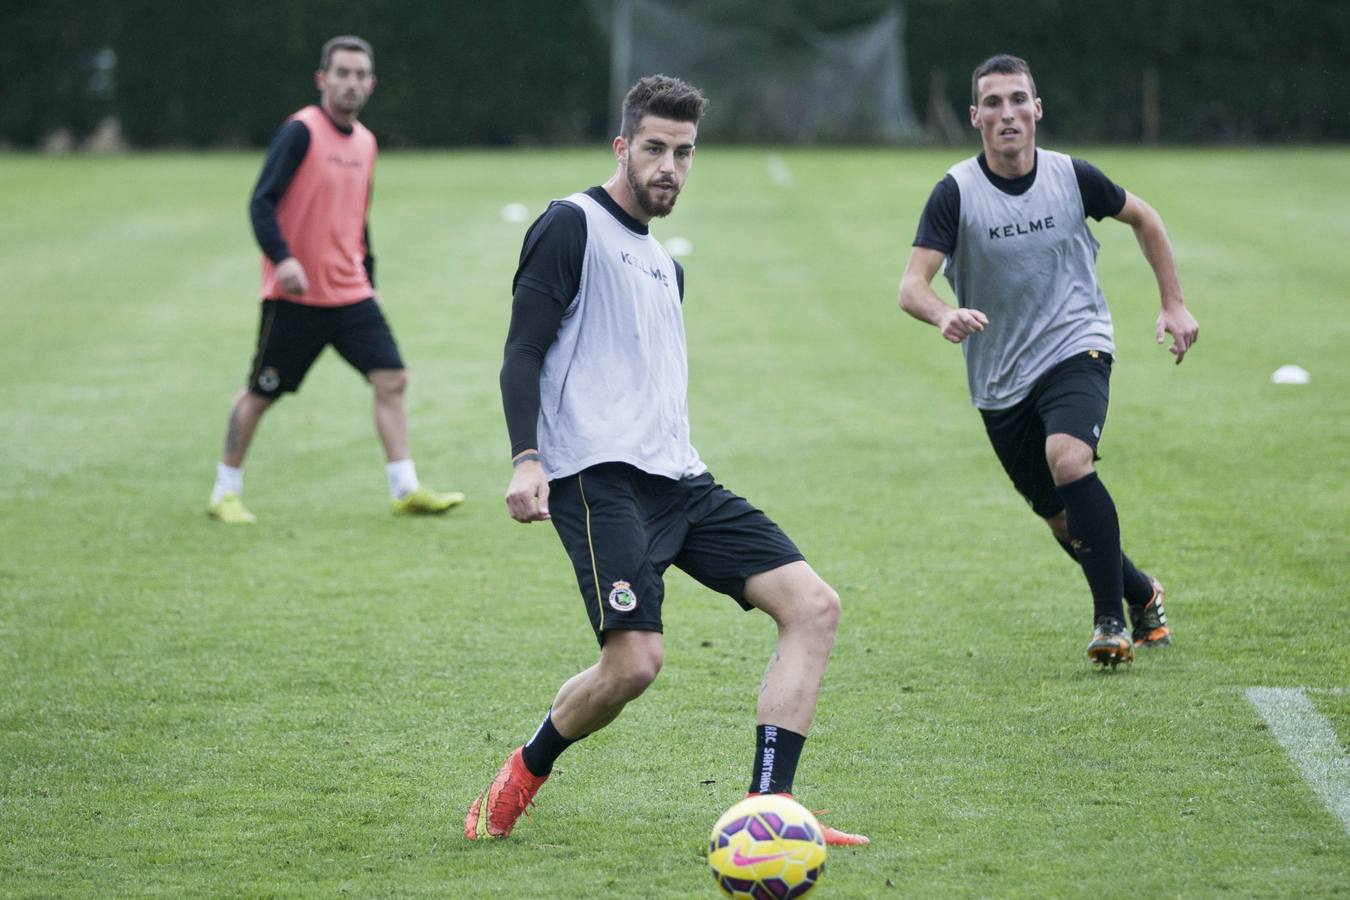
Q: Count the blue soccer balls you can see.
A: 0